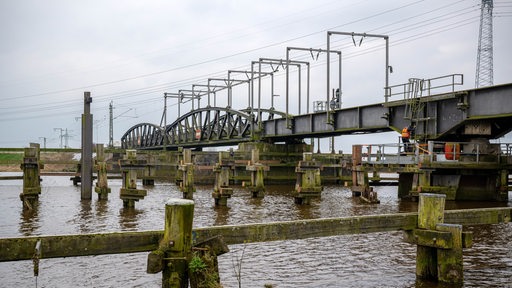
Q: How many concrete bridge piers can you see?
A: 2